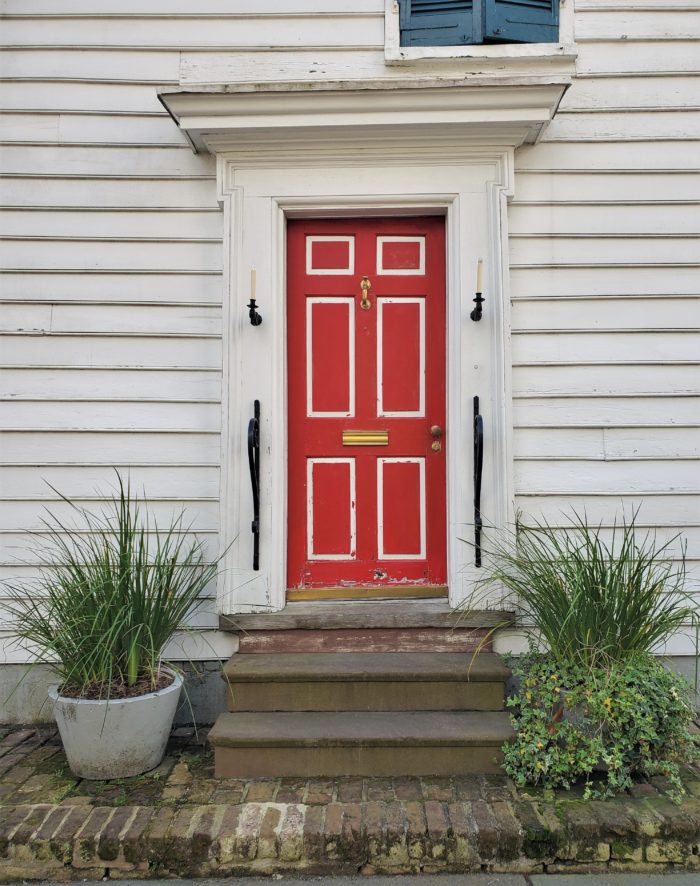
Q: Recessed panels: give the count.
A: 6